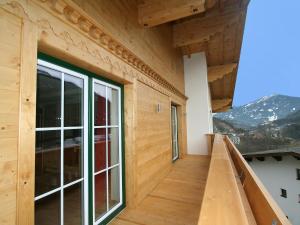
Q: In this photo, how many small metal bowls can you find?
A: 0